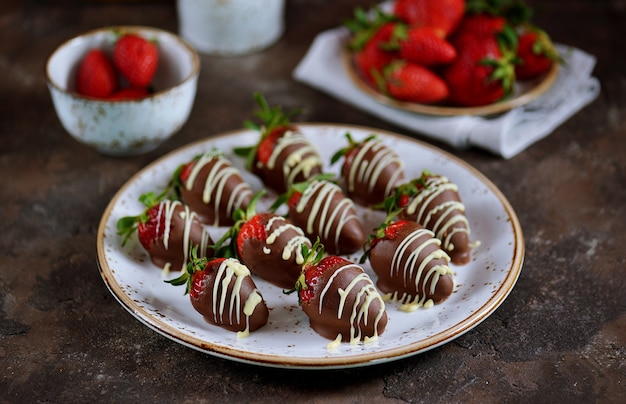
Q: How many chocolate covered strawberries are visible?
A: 10